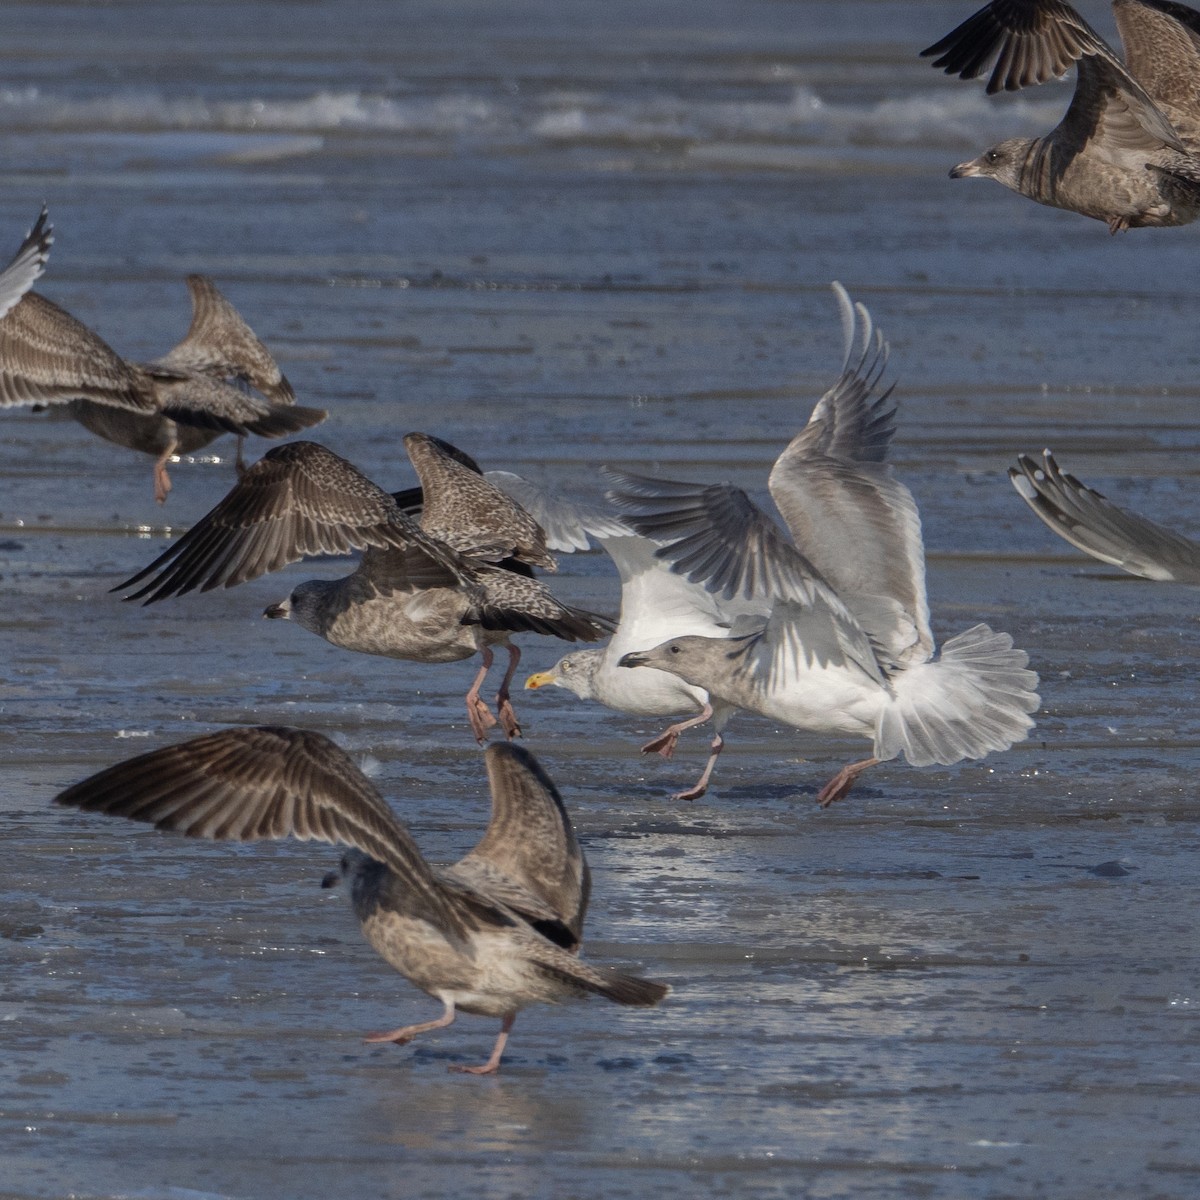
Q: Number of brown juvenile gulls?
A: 4